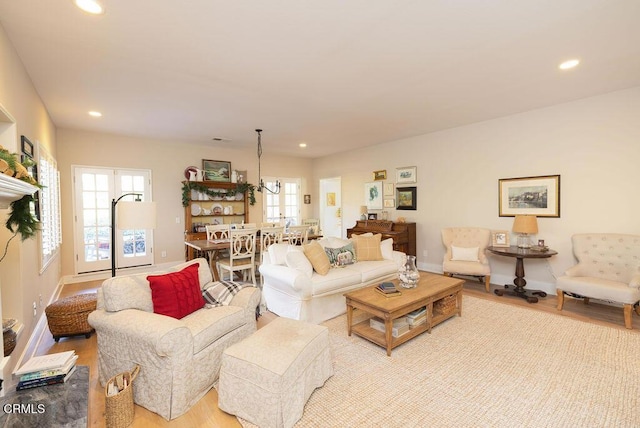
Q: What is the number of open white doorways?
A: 1